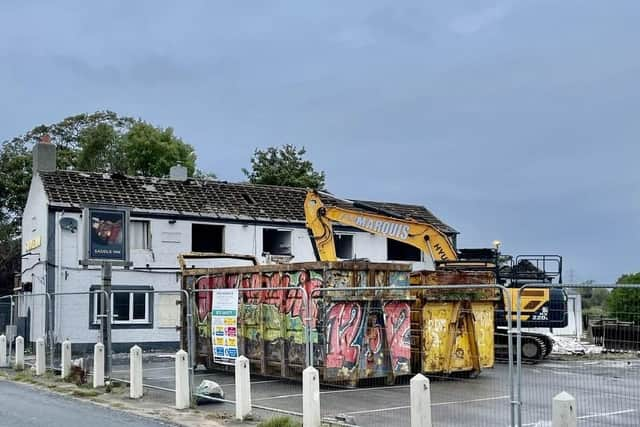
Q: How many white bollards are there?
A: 11